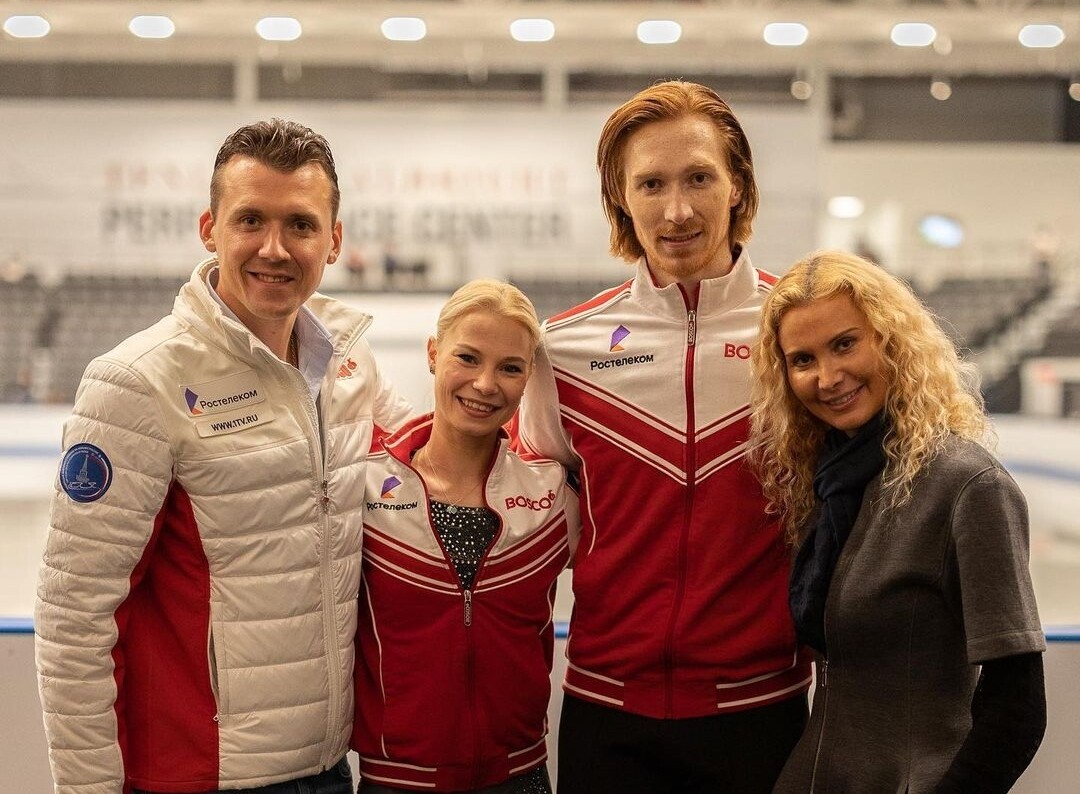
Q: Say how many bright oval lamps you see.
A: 9